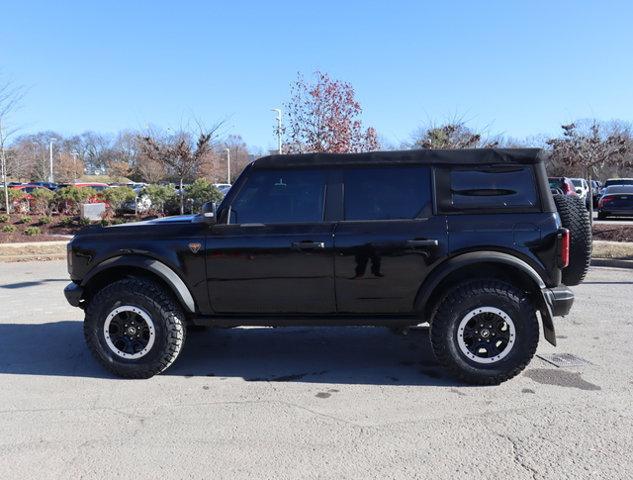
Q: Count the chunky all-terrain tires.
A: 3